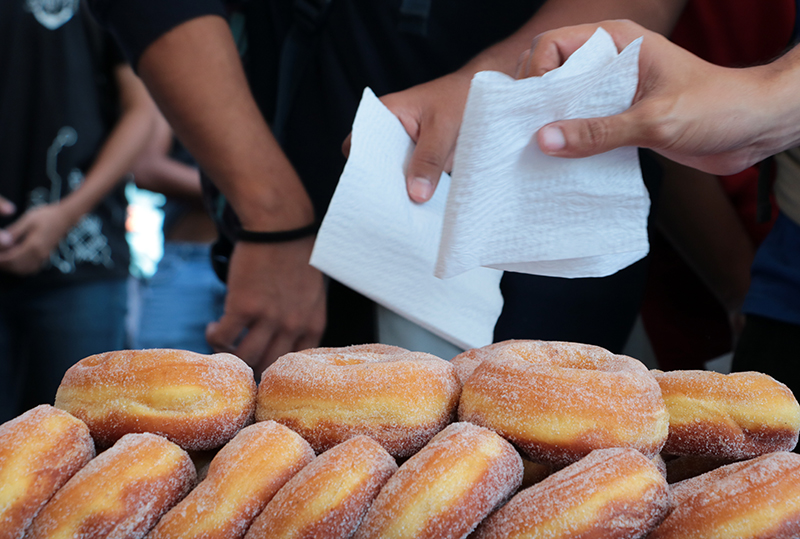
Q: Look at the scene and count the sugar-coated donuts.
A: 12